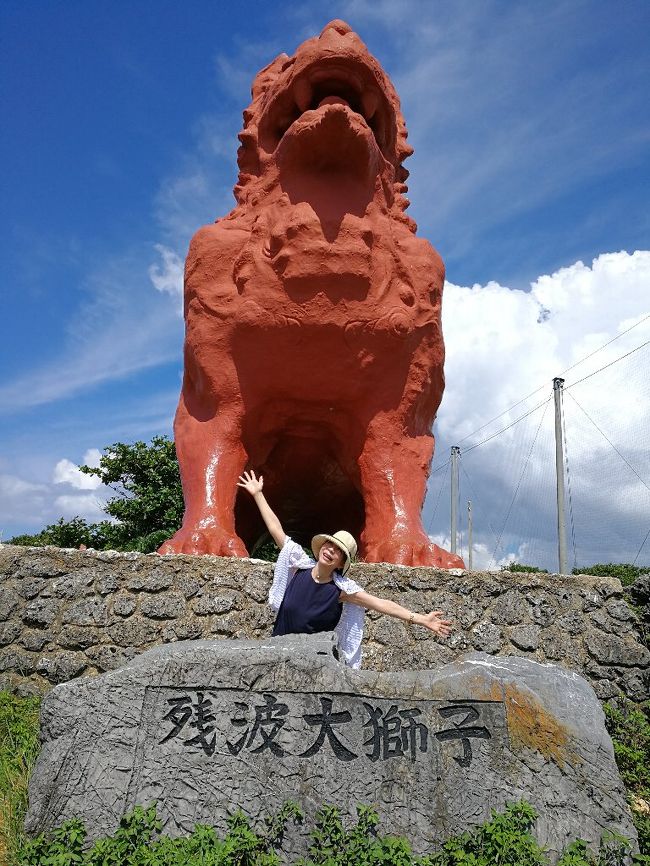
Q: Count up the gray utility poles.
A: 3